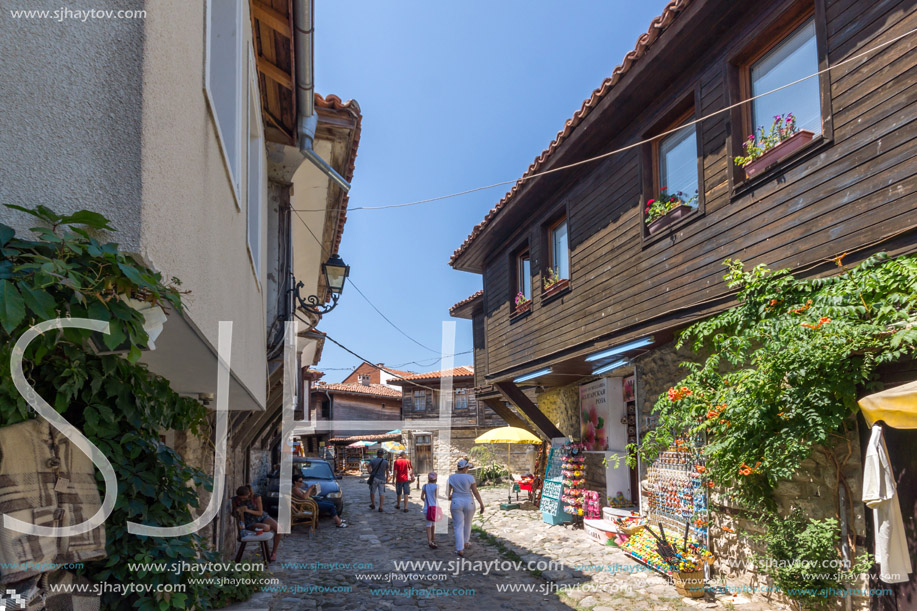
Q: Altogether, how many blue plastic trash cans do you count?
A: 0